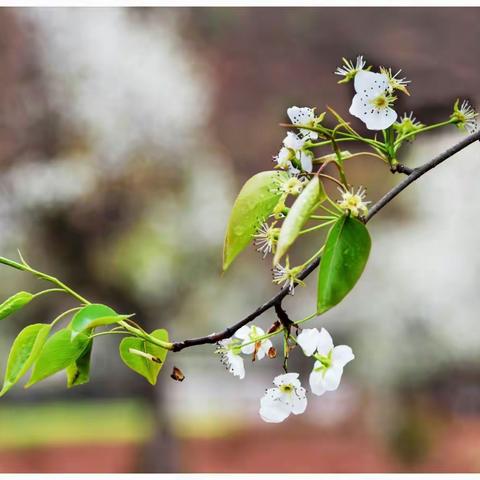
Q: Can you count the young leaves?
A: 9